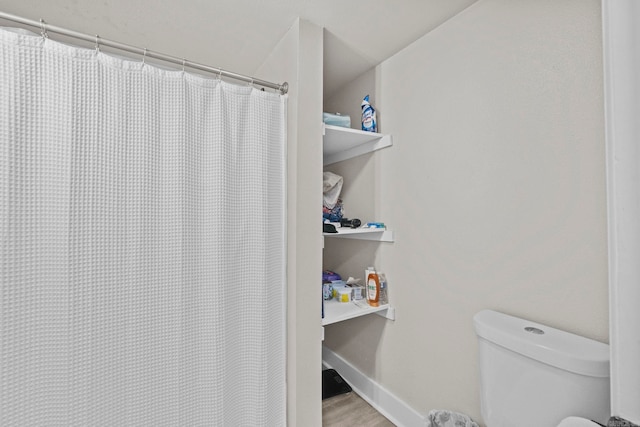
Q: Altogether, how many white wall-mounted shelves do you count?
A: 3